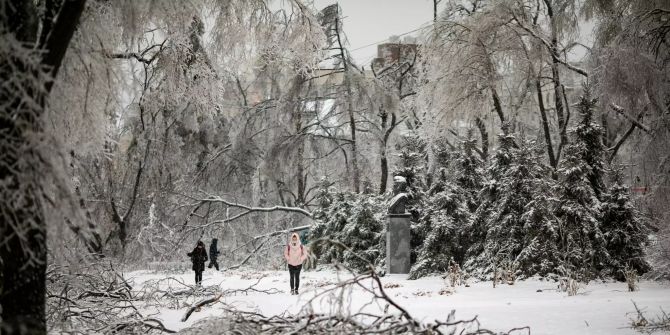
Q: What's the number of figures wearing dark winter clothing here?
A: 2